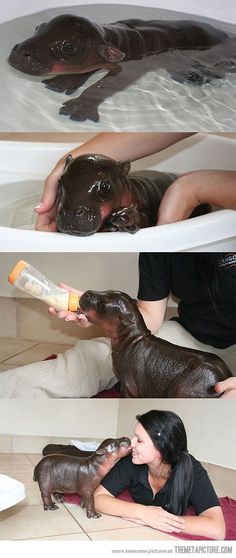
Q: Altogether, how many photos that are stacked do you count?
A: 4